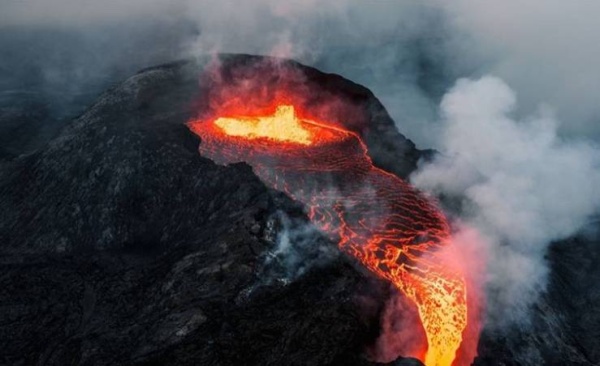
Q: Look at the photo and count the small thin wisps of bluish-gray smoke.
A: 1